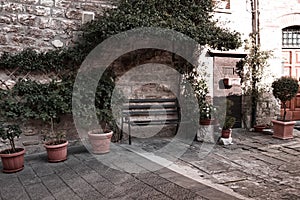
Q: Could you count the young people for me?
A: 0